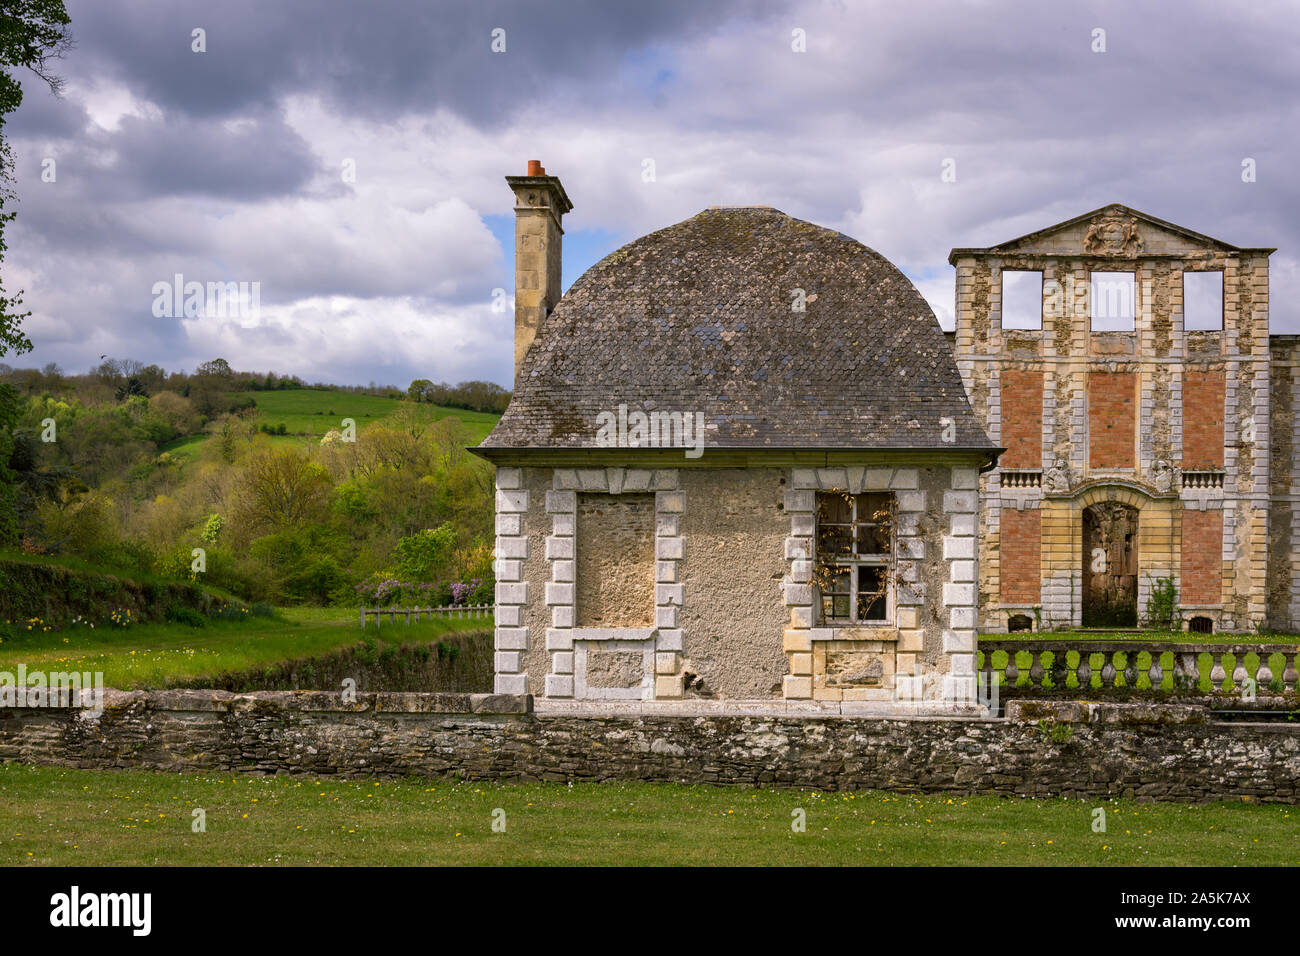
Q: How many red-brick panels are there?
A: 5